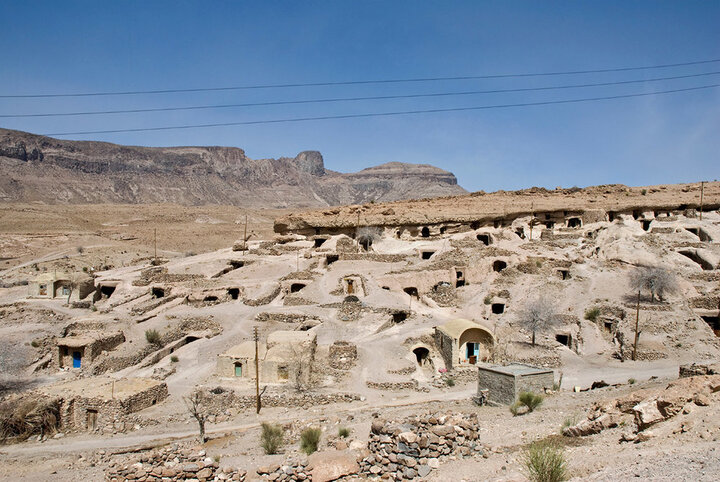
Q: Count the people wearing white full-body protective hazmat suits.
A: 0